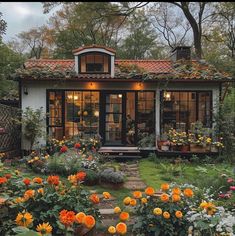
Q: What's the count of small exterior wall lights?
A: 2